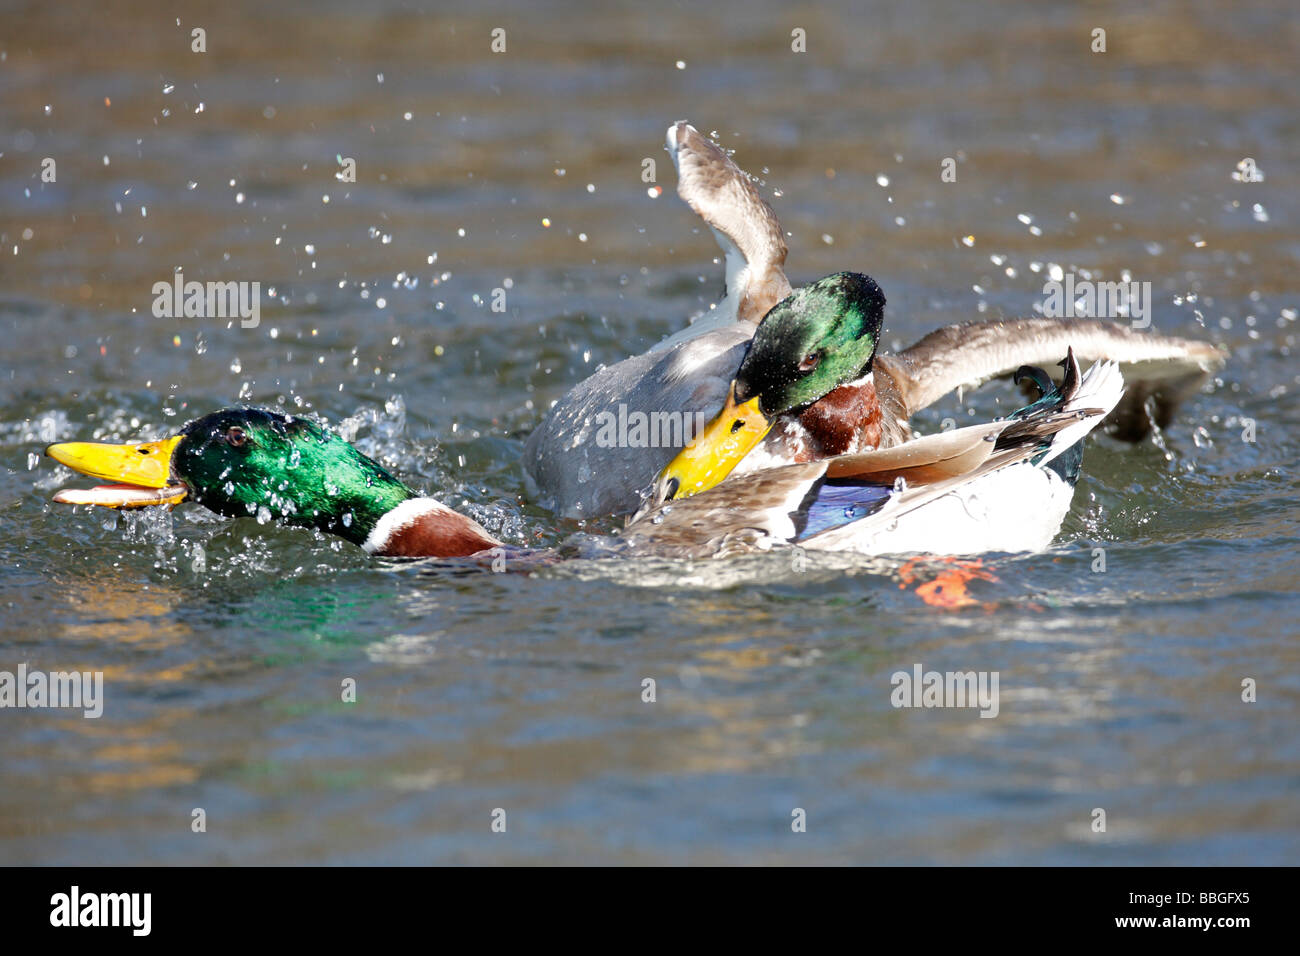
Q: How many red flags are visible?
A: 0